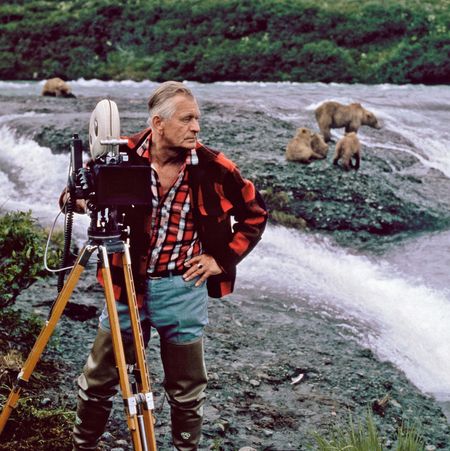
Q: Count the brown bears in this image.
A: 5